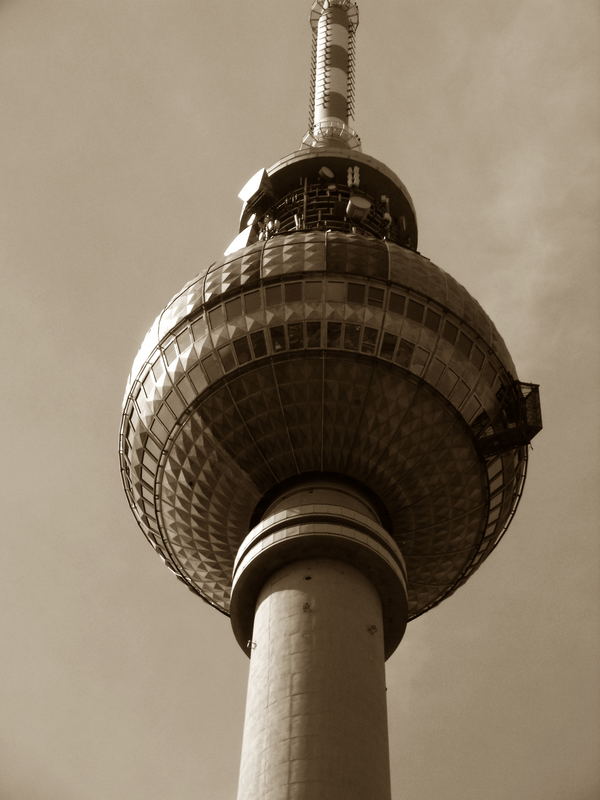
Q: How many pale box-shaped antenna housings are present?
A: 2